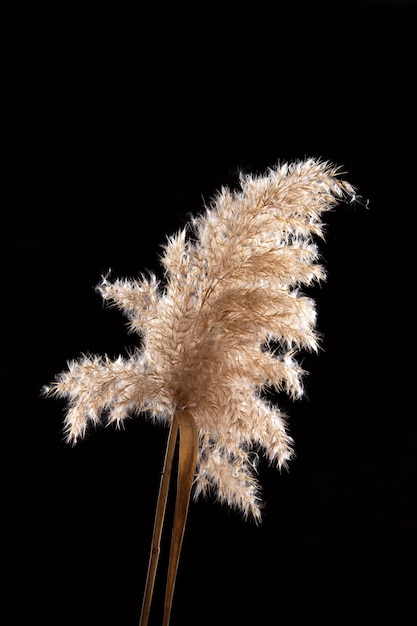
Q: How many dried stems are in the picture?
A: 2